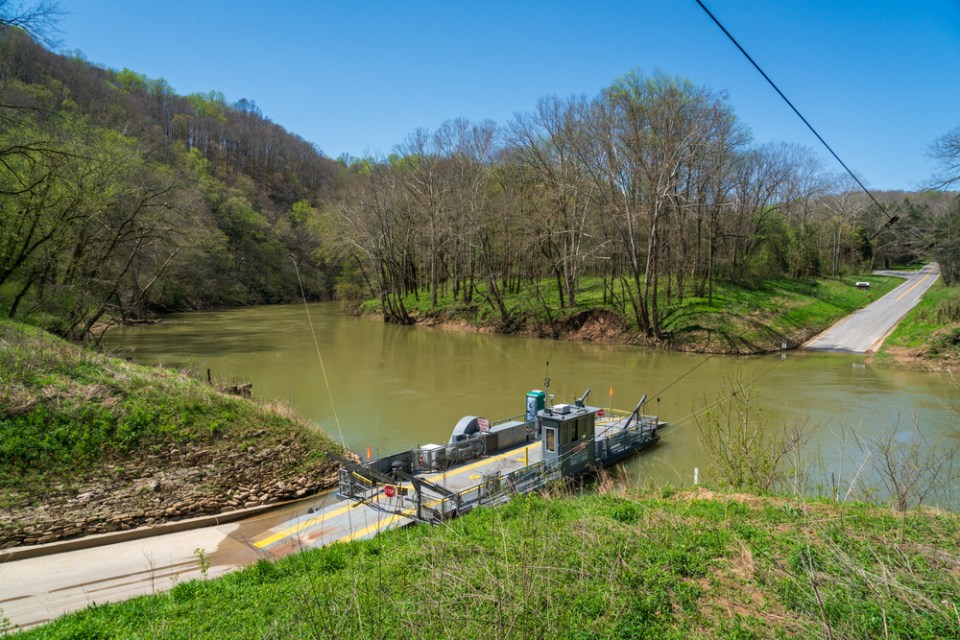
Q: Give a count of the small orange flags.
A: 2